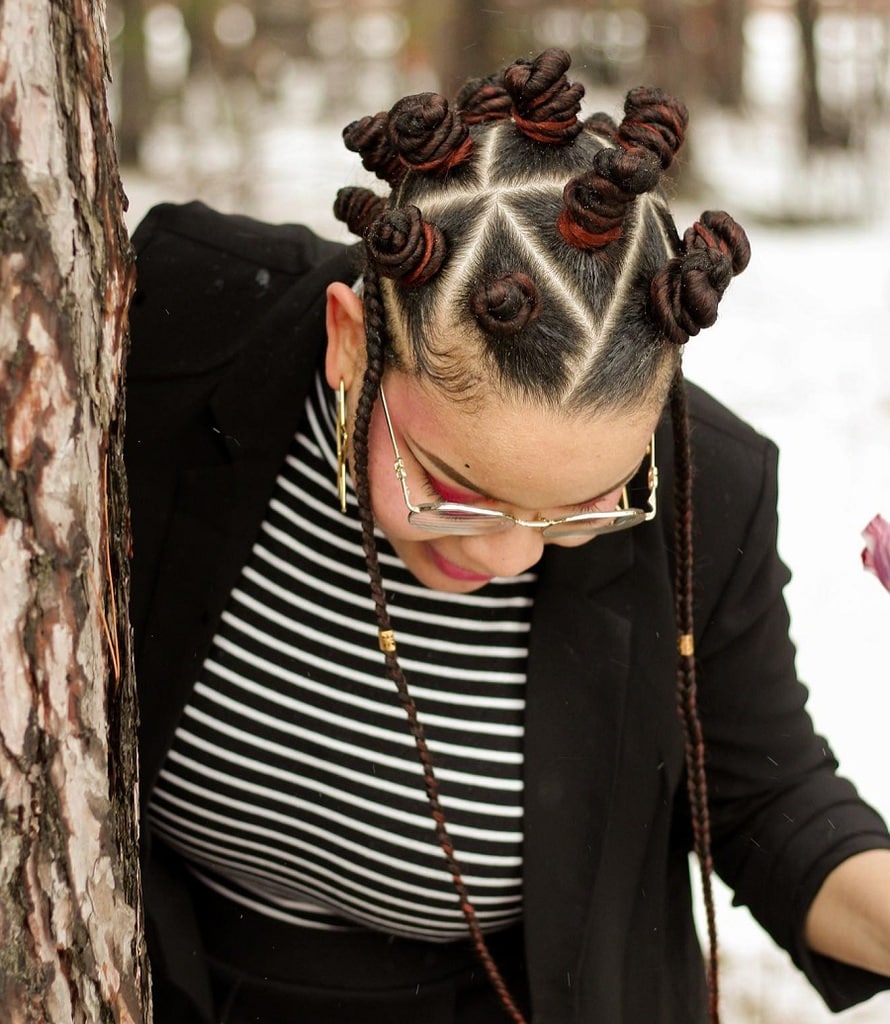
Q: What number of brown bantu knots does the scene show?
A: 12